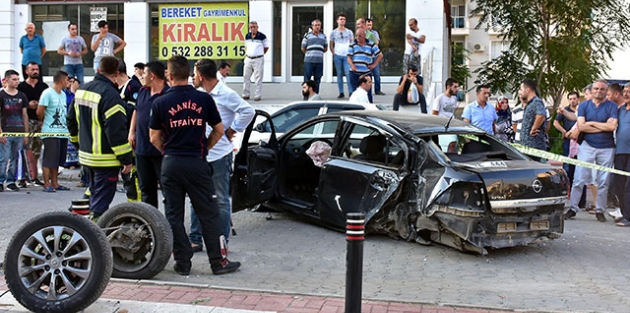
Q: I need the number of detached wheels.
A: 2